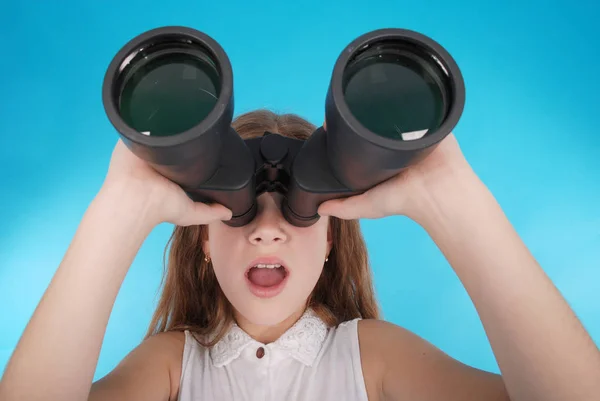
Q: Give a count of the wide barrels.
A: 2